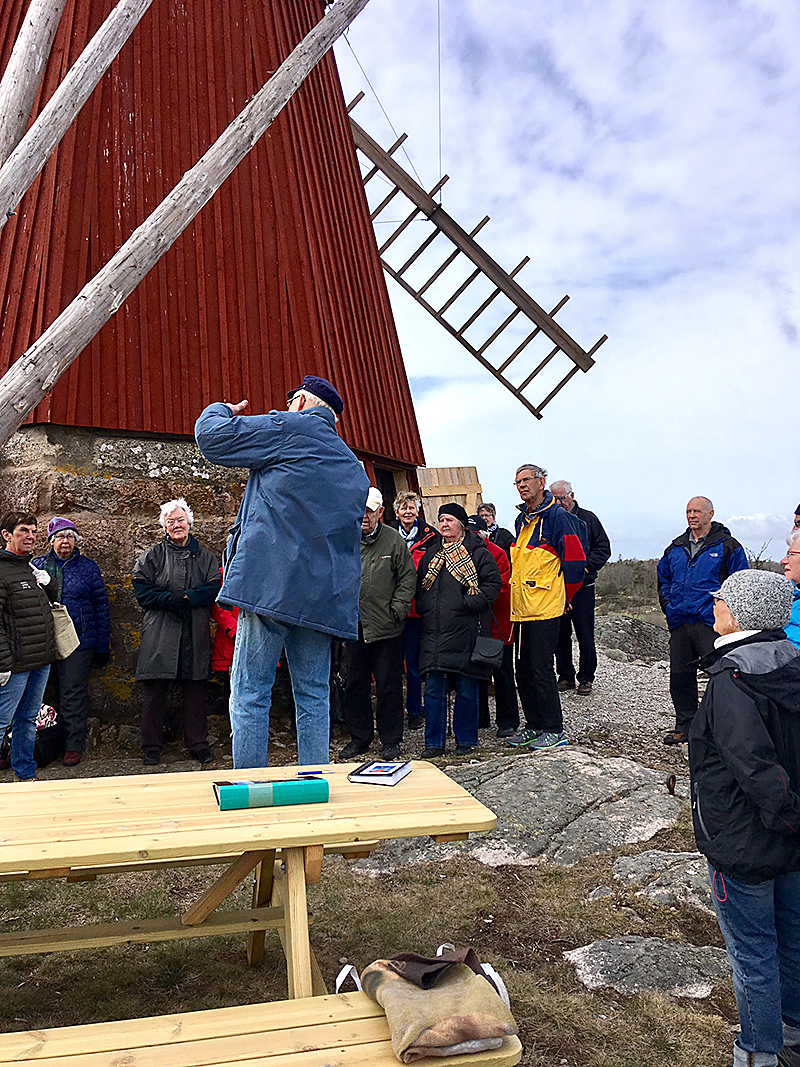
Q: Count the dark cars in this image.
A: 0